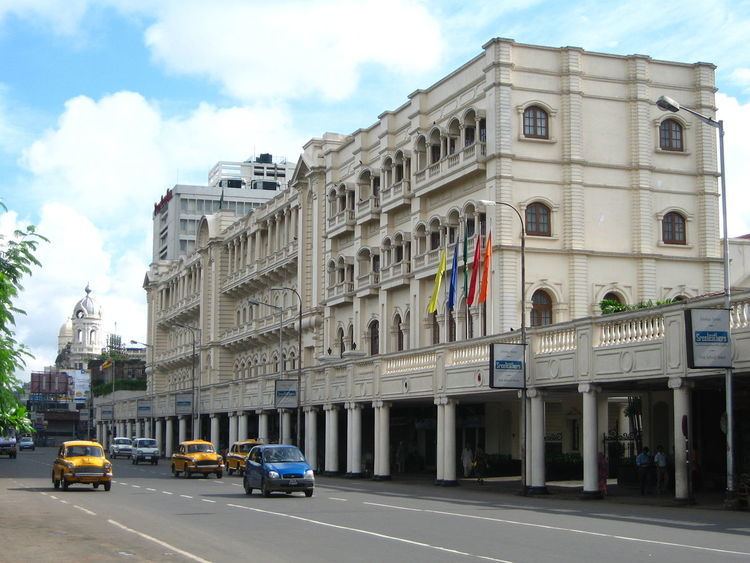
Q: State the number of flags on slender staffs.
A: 5